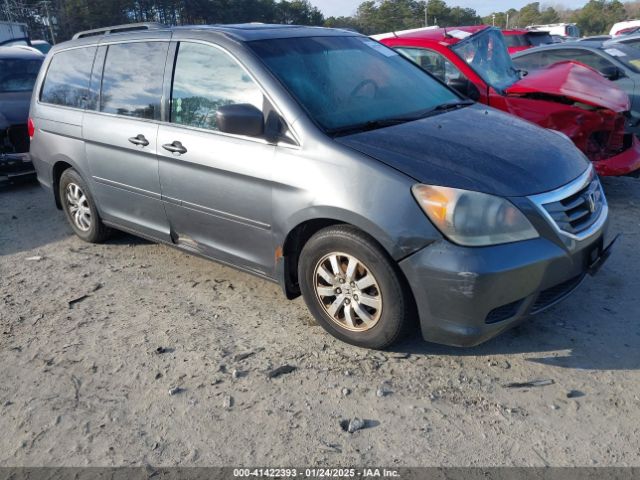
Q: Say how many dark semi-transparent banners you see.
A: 1